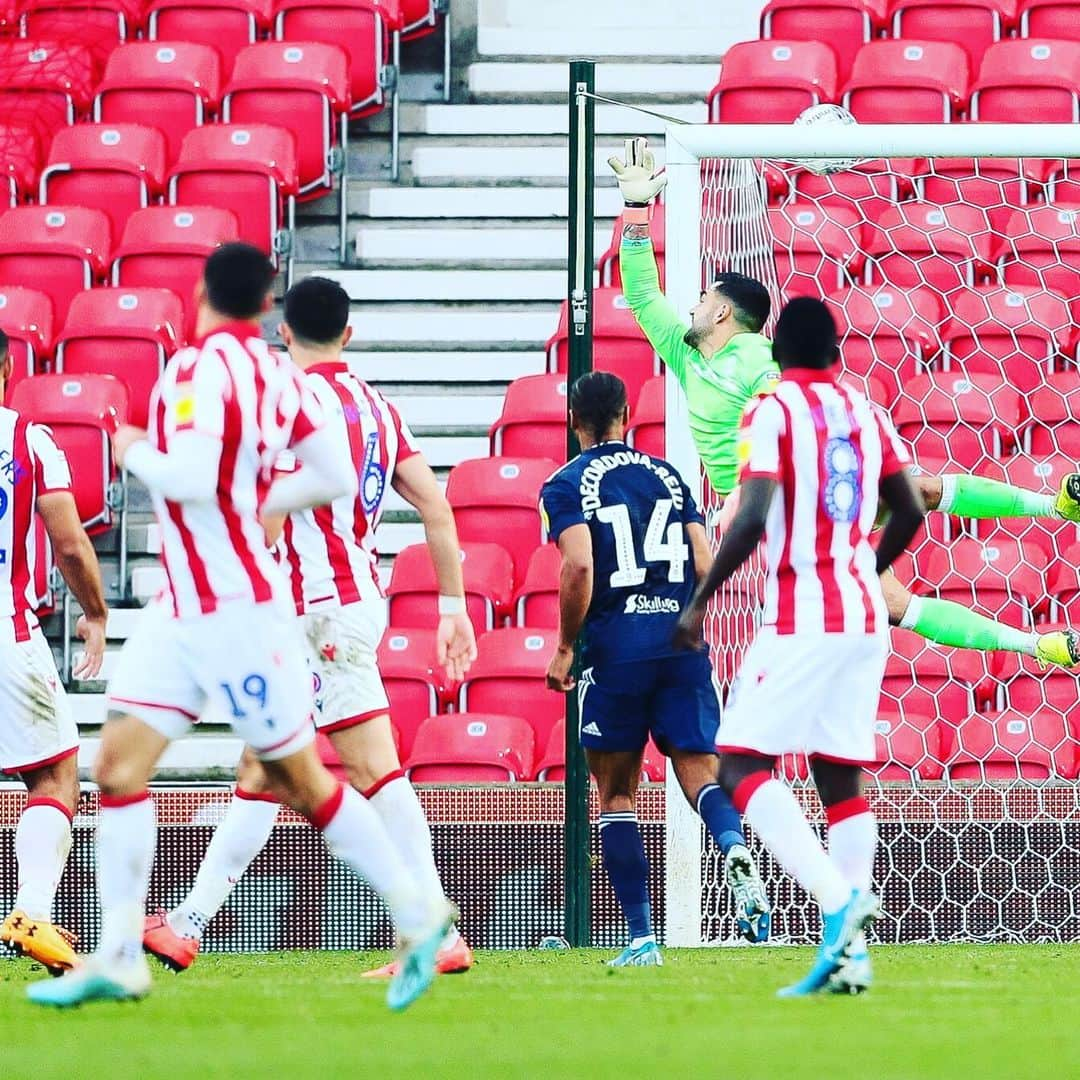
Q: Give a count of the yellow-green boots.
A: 2